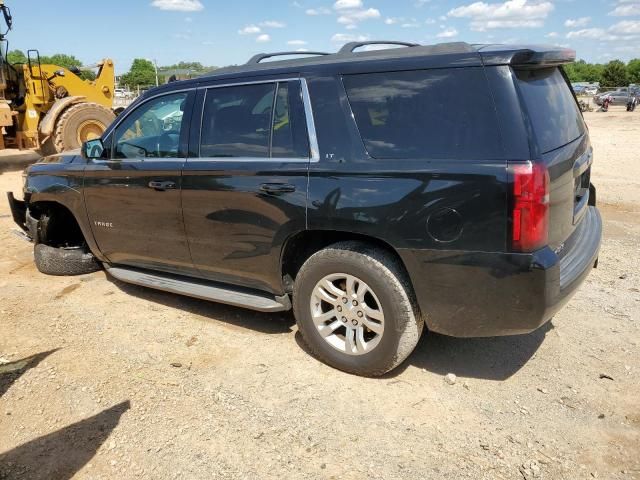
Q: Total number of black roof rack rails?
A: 2